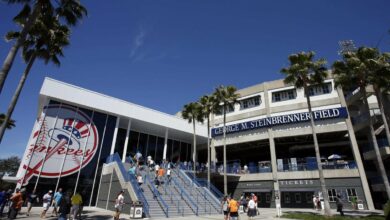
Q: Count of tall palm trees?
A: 8